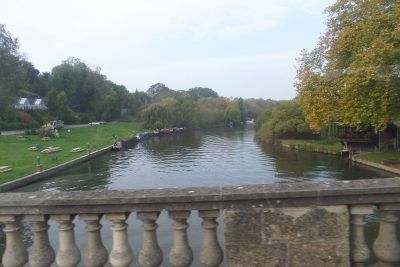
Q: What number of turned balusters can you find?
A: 10